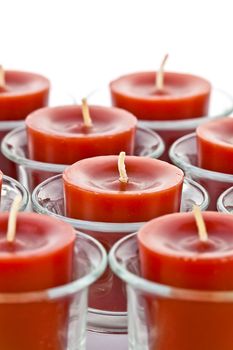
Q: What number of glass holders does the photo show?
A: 9